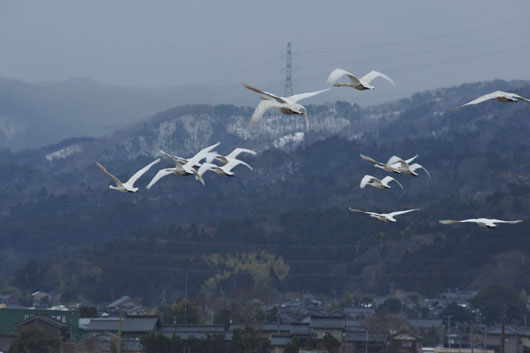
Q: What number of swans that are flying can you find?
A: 14